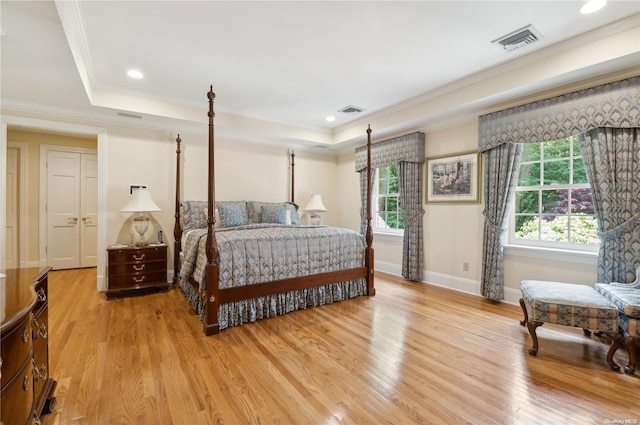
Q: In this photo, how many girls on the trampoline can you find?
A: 0